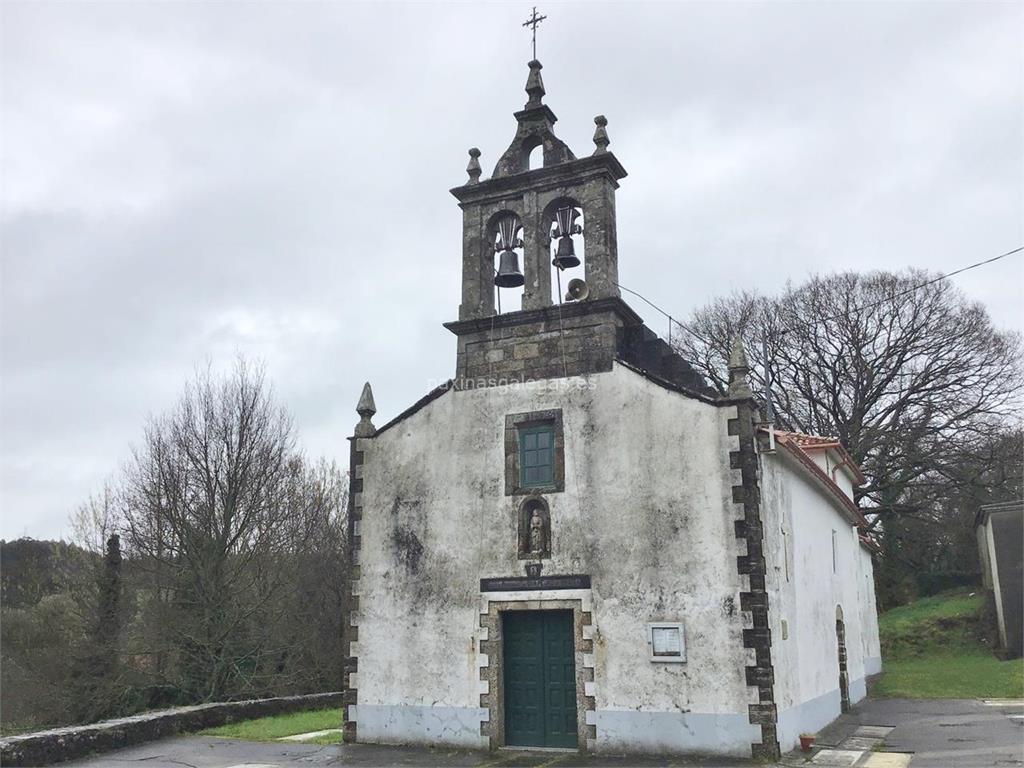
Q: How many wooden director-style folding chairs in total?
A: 0